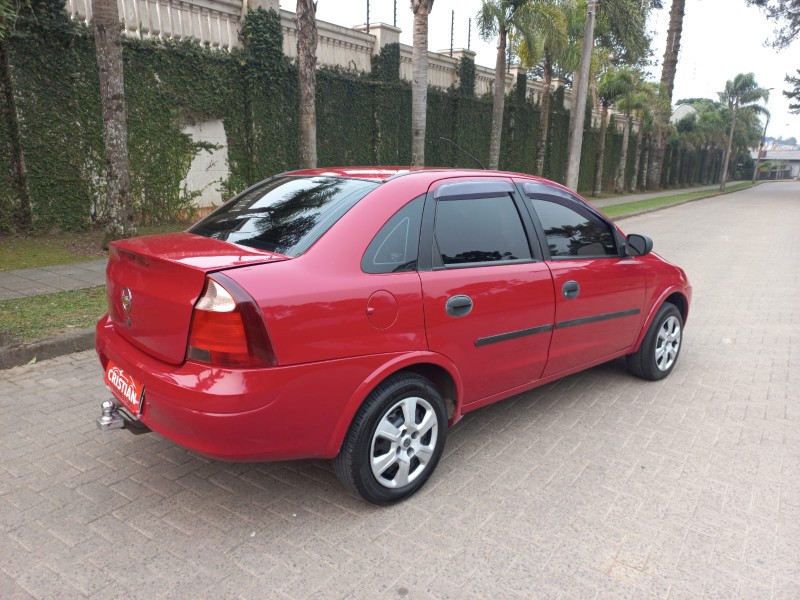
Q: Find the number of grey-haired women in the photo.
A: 0